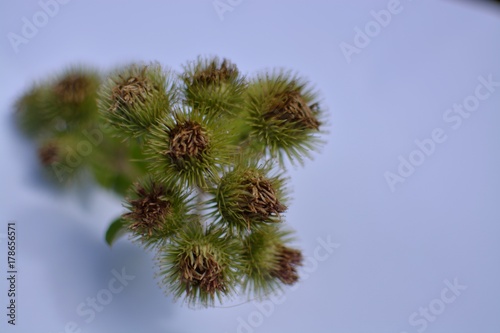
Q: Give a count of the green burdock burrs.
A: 11